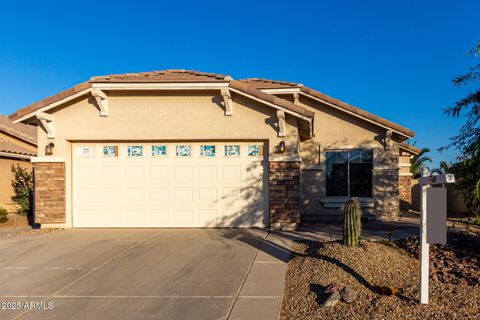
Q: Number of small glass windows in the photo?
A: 8